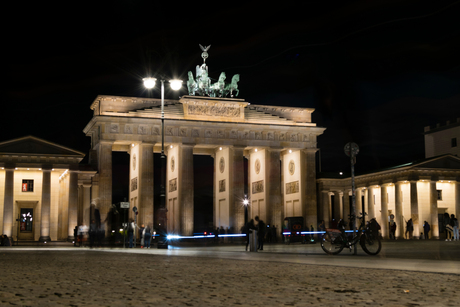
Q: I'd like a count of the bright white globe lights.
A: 2